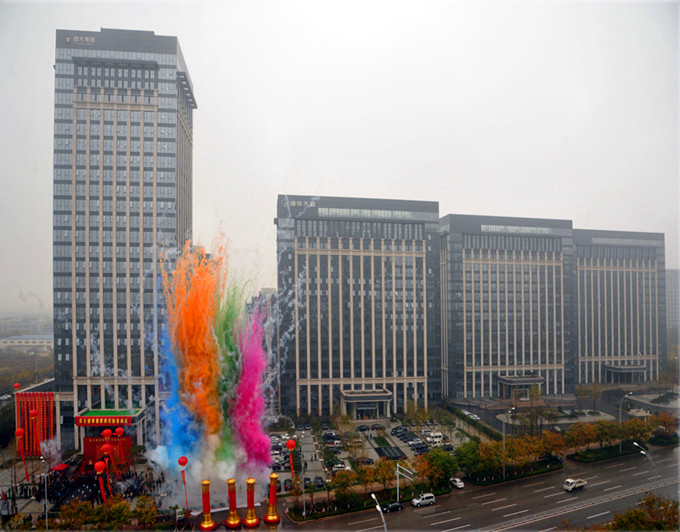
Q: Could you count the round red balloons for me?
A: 9